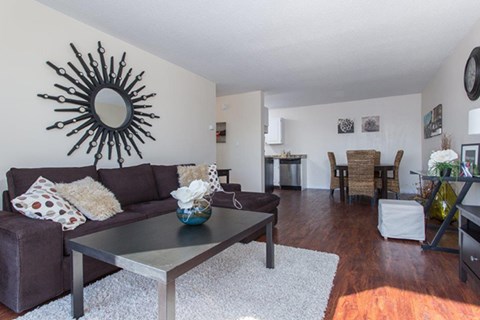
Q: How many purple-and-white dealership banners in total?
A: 0